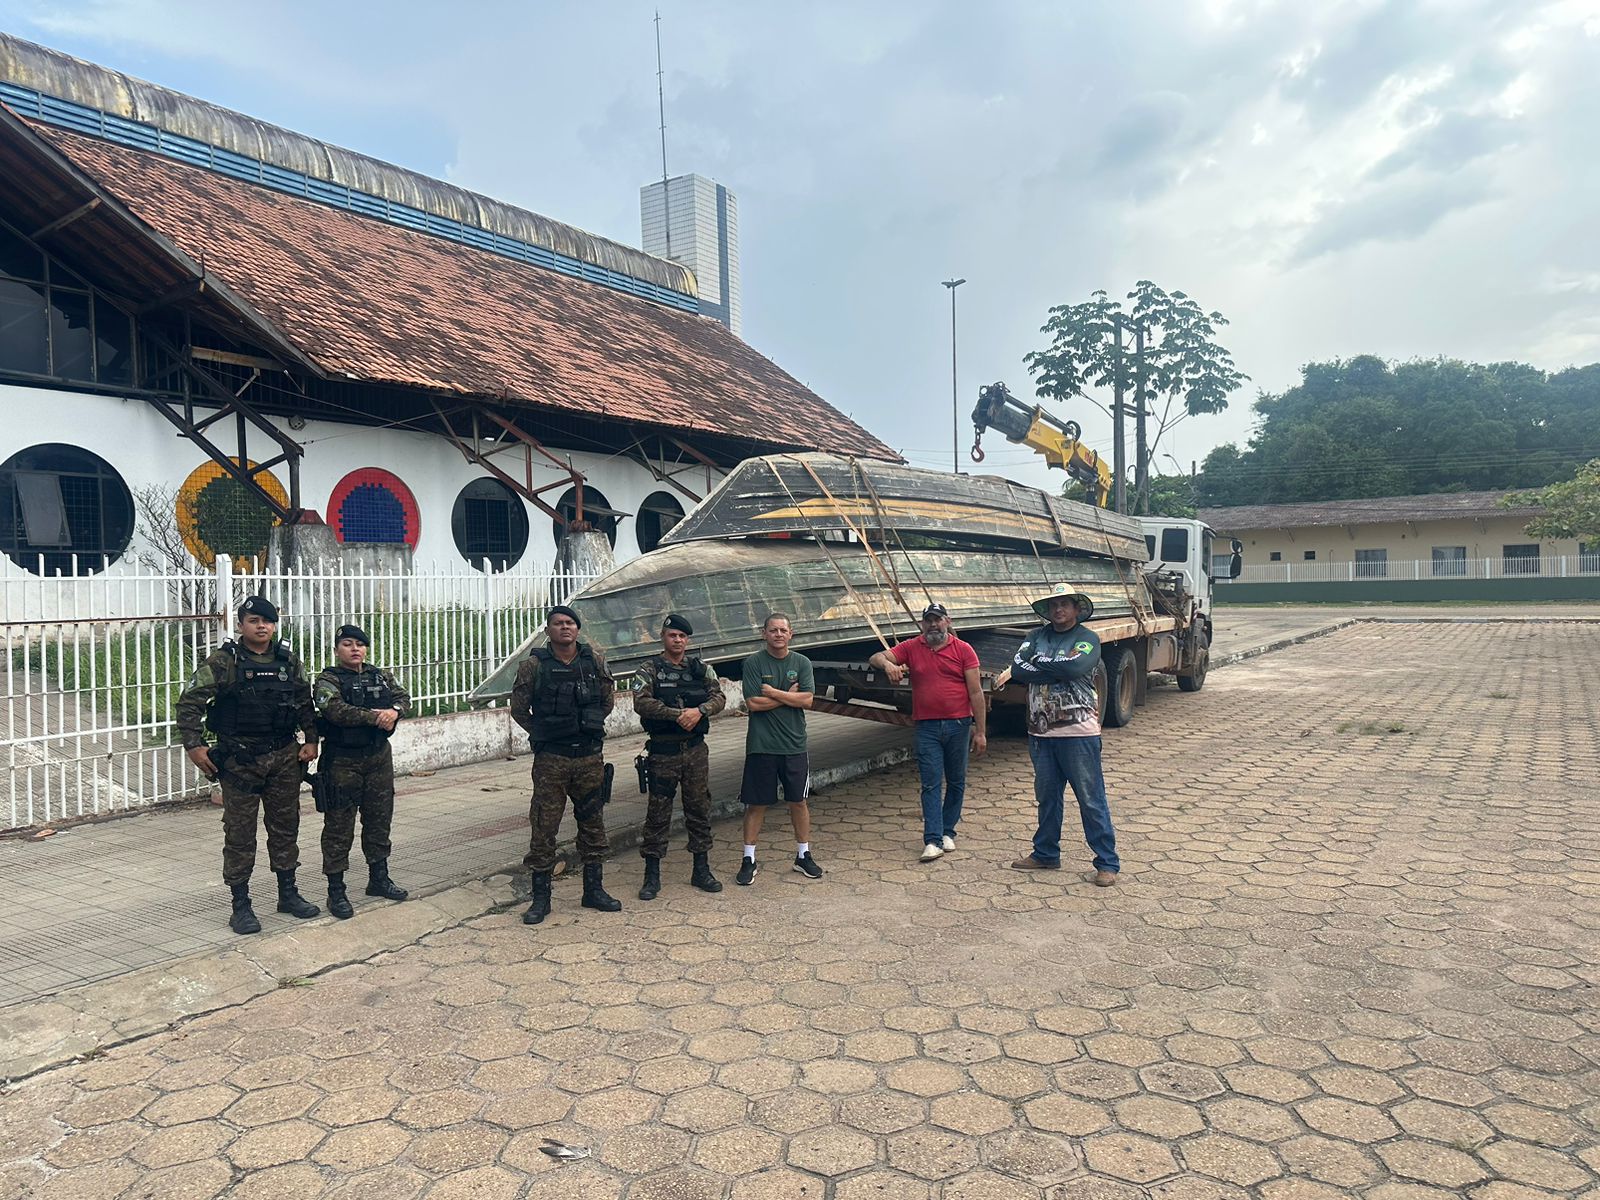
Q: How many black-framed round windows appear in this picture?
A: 4